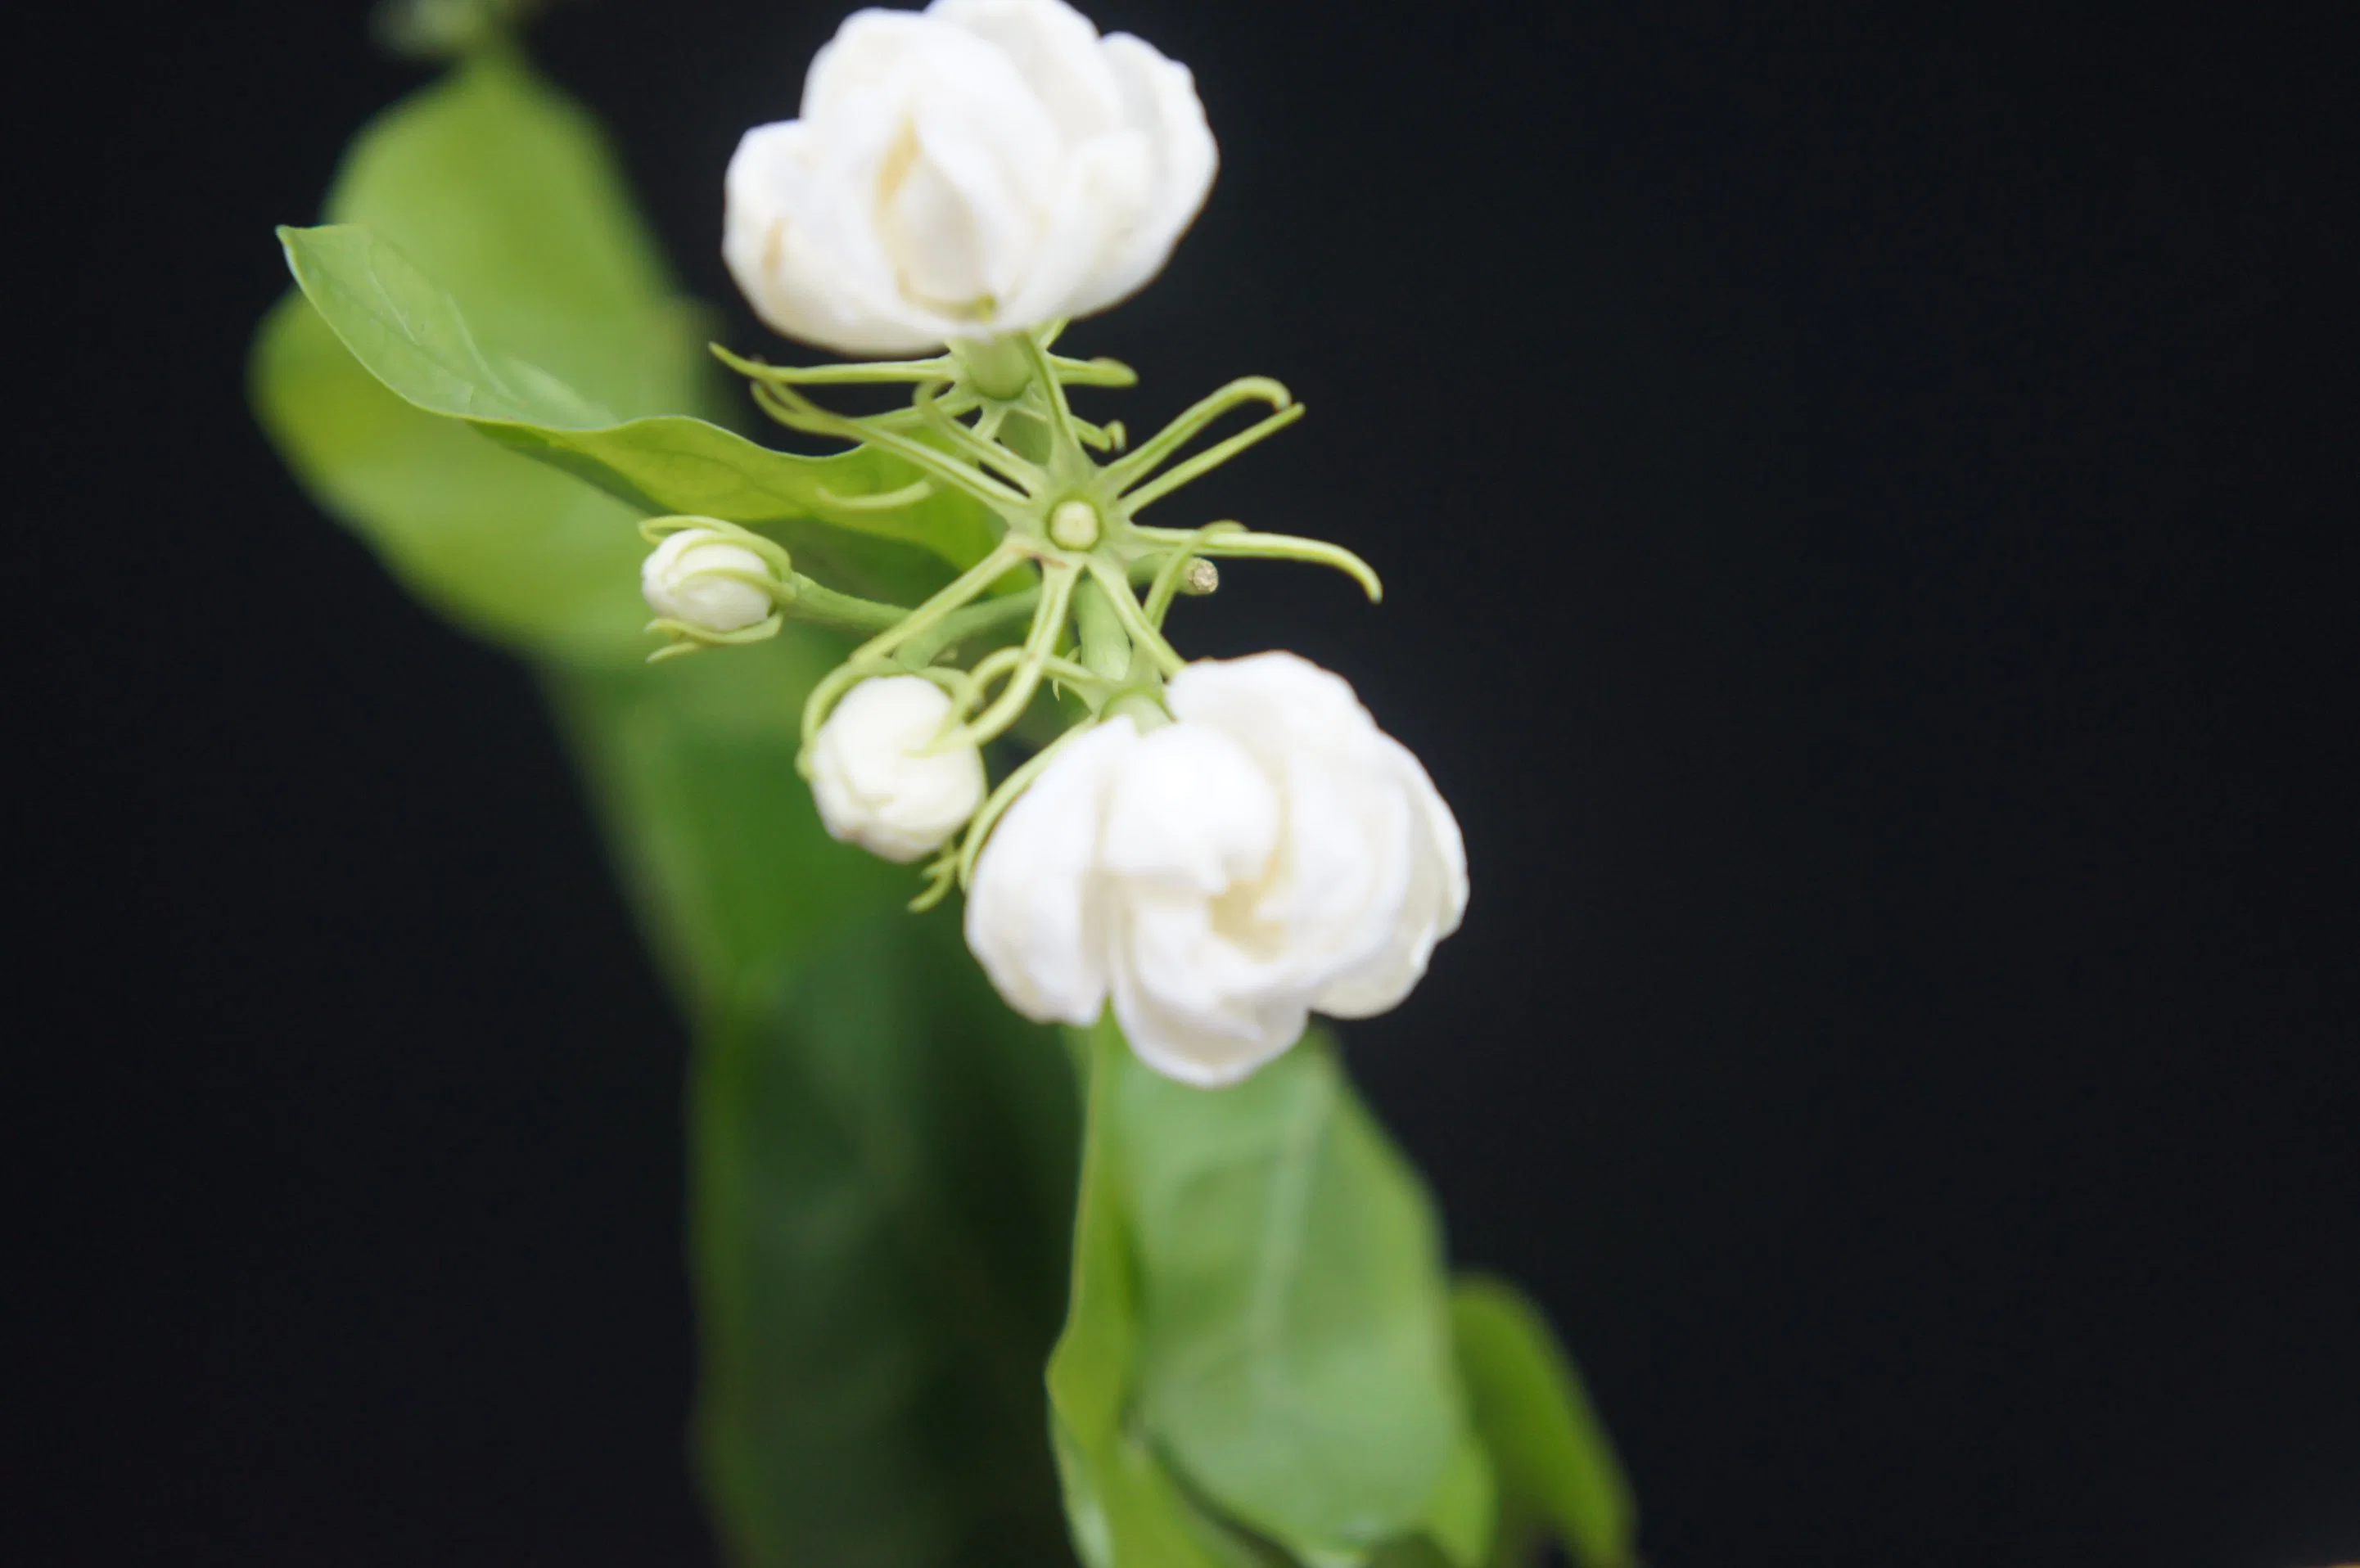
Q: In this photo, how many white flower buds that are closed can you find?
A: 2